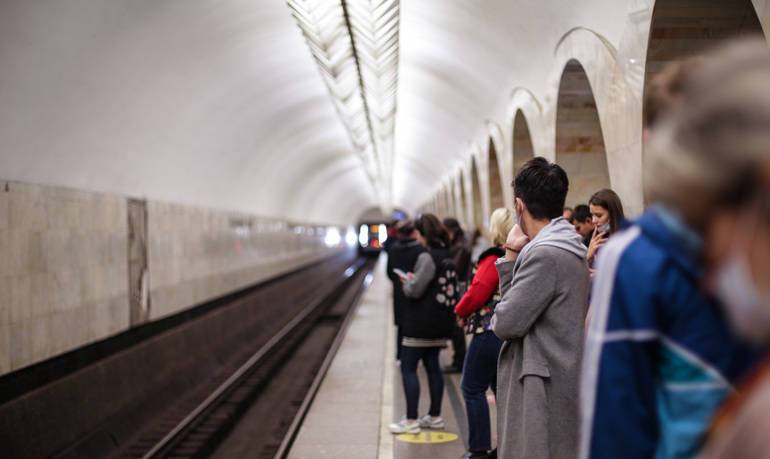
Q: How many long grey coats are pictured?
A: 1